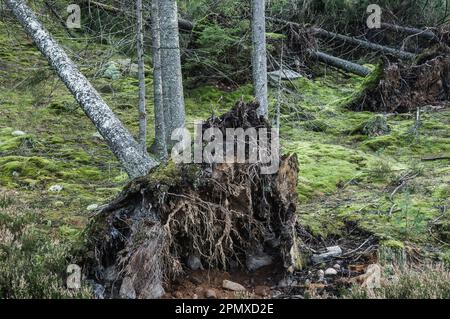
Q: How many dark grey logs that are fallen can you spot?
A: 3